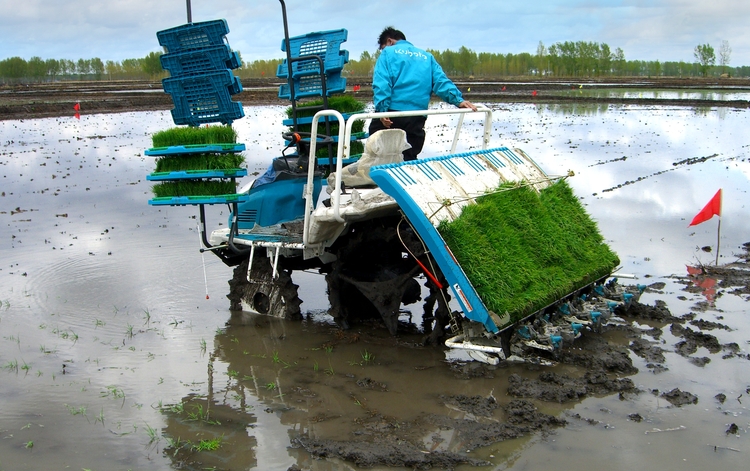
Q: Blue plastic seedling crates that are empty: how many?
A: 5